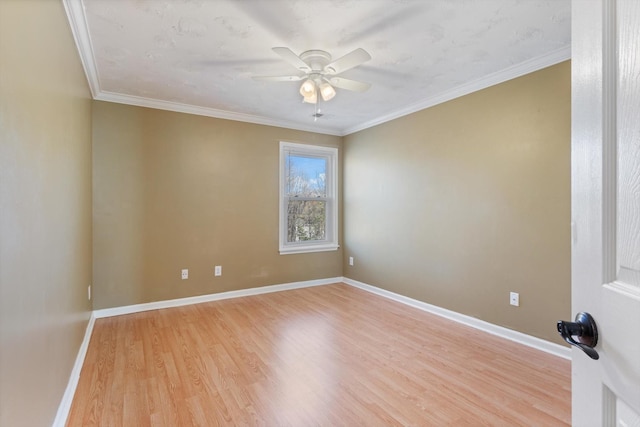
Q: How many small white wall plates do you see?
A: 5